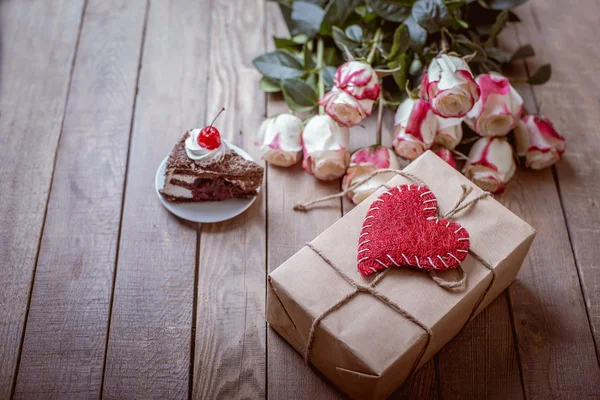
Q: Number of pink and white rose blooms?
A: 11